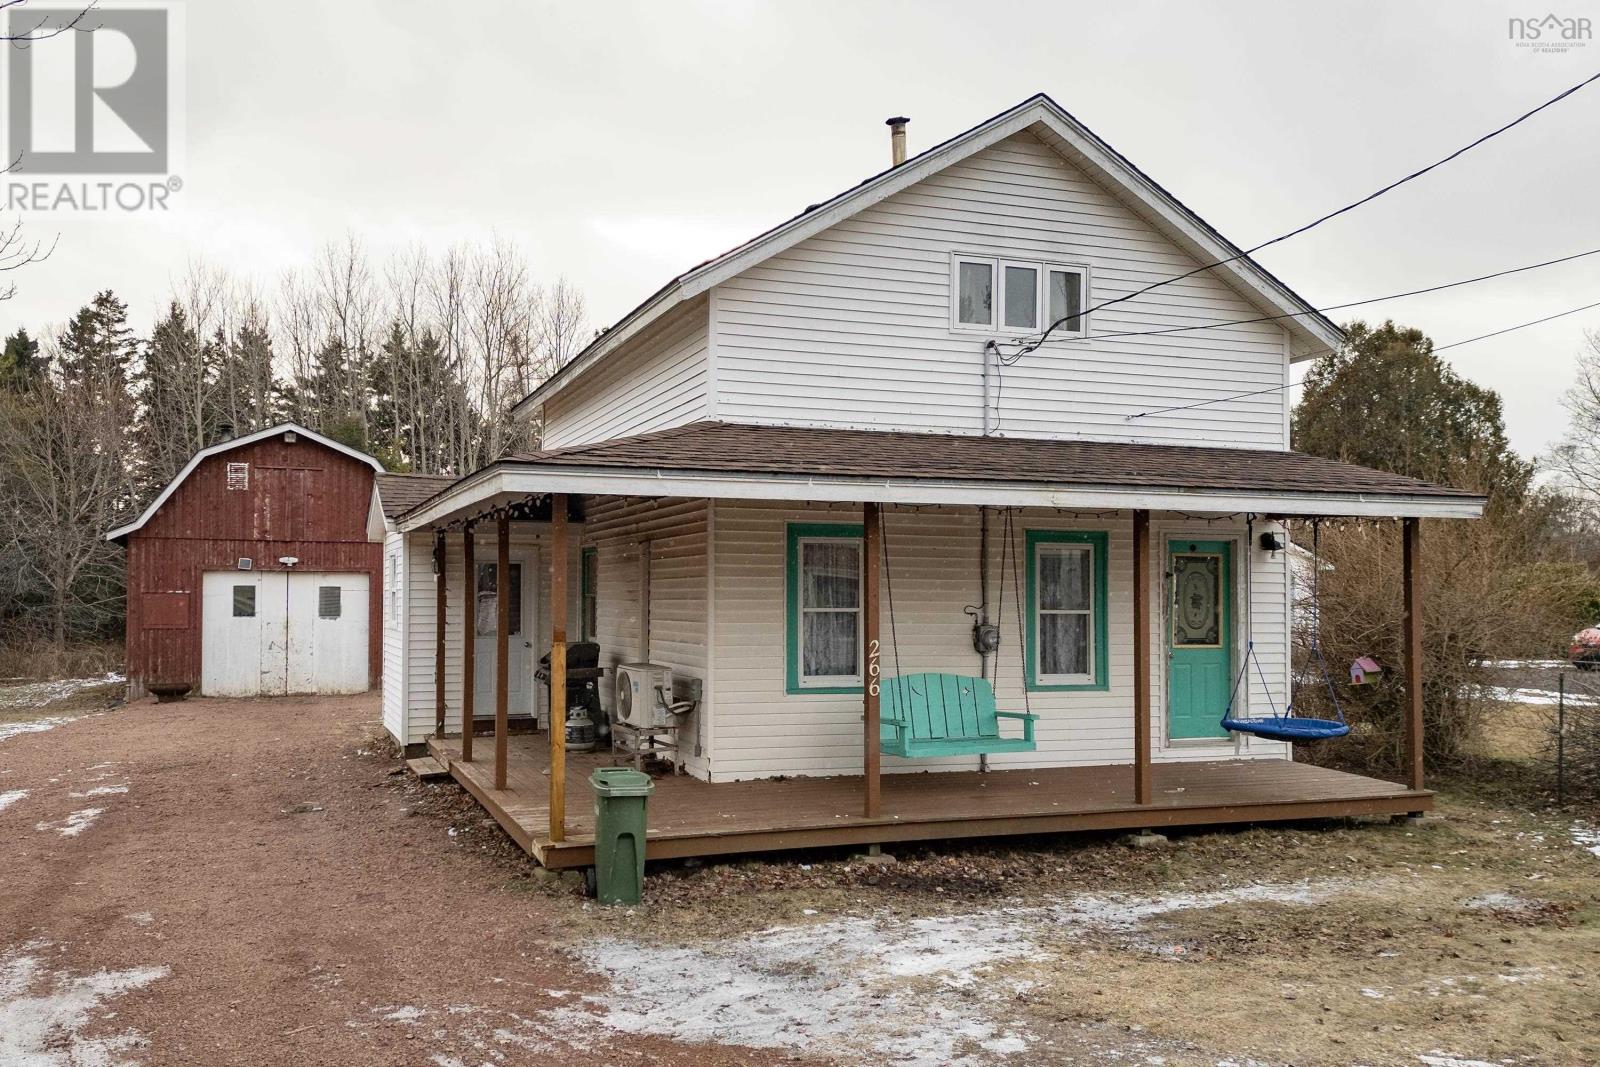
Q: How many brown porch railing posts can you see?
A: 7